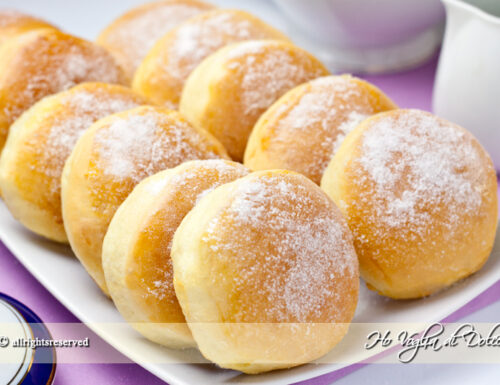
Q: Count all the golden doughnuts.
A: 11